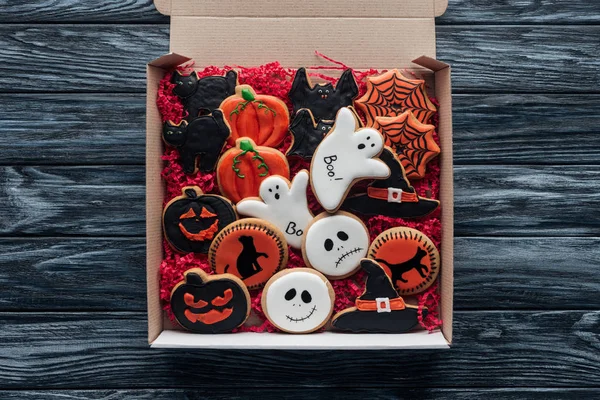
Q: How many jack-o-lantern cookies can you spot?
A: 2